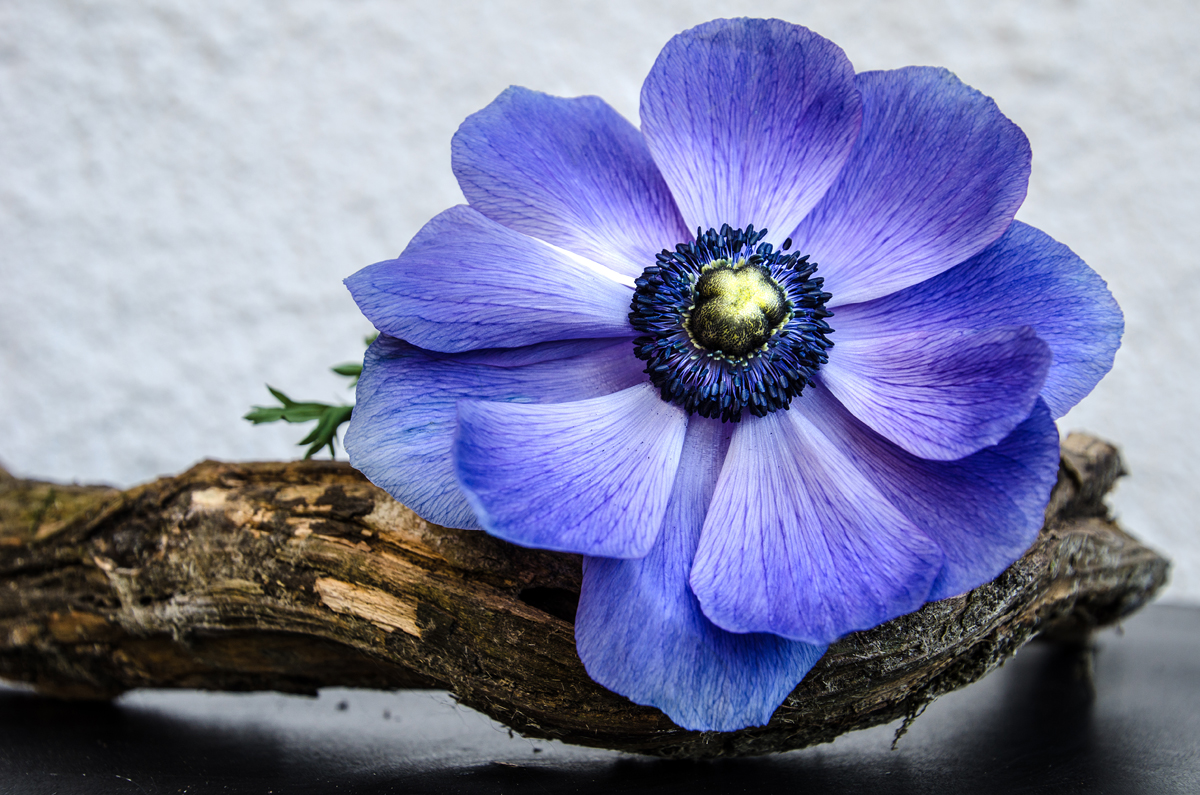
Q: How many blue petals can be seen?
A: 11